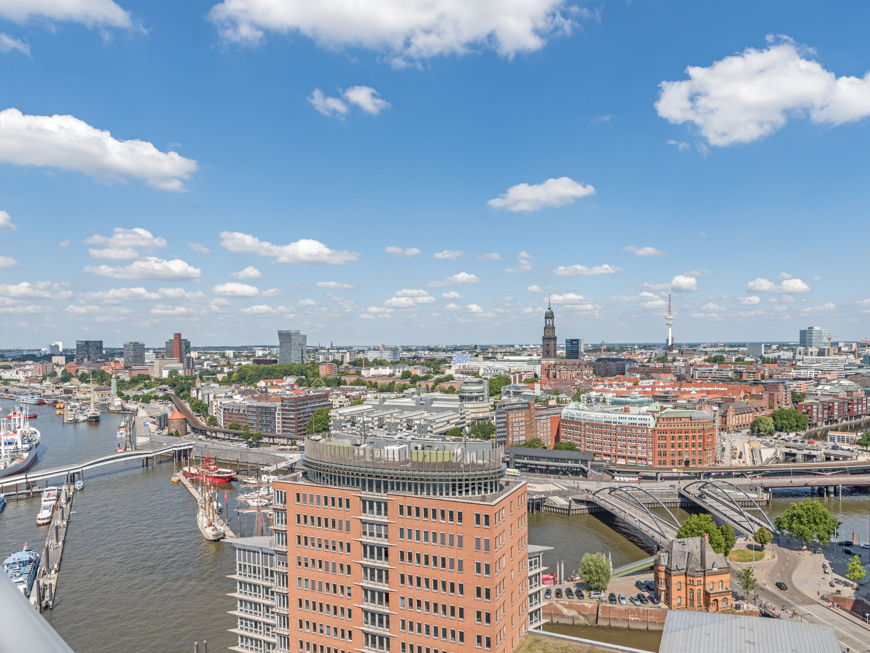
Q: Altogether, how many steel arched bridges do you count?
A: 2